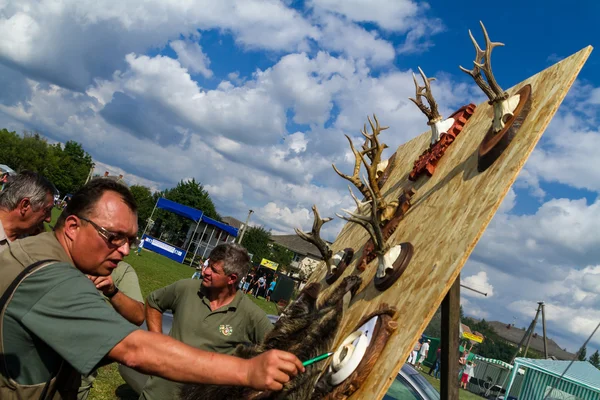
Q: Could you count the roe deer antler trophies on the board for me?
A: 6